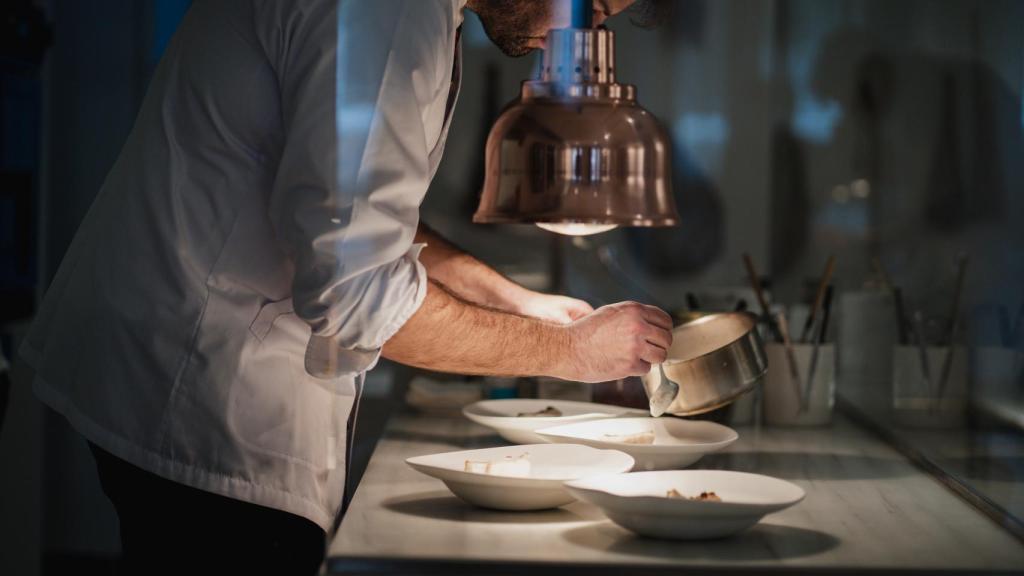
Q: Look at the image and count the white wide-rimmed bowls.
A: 4